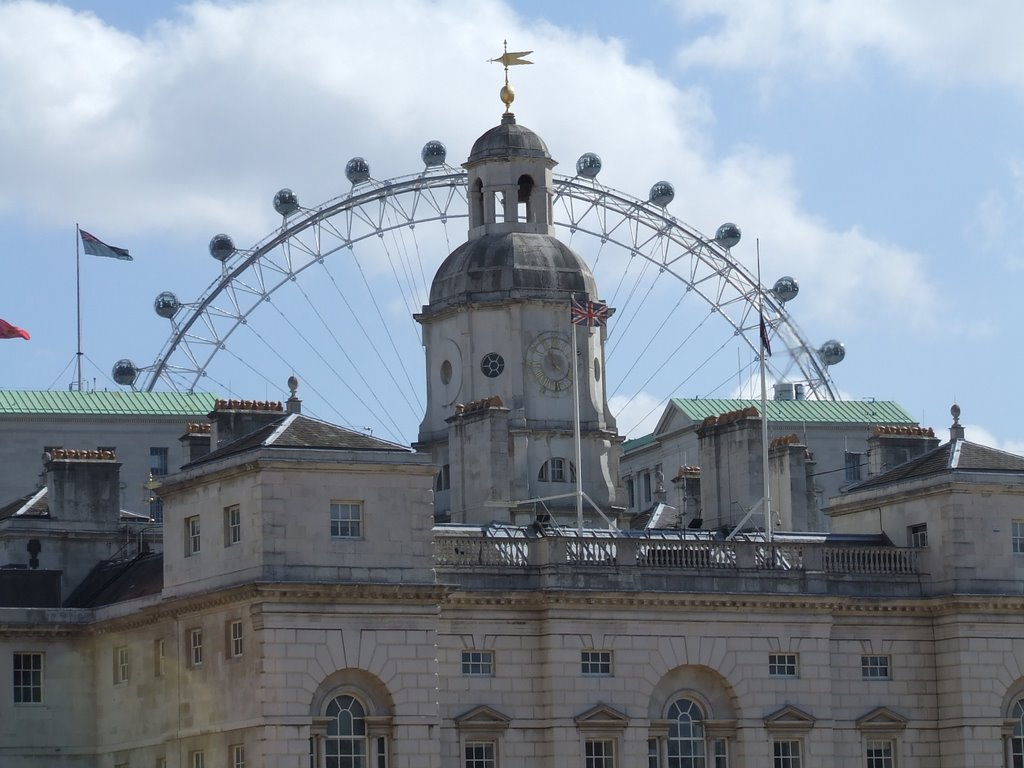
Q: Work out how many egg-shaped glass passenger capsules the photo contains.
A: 11